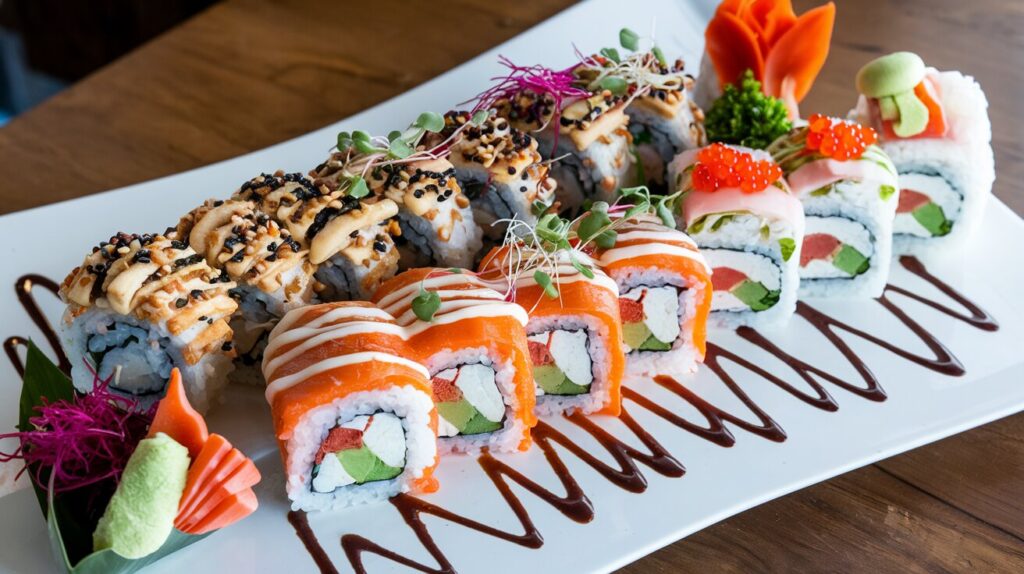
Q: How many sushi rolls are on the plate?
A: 14